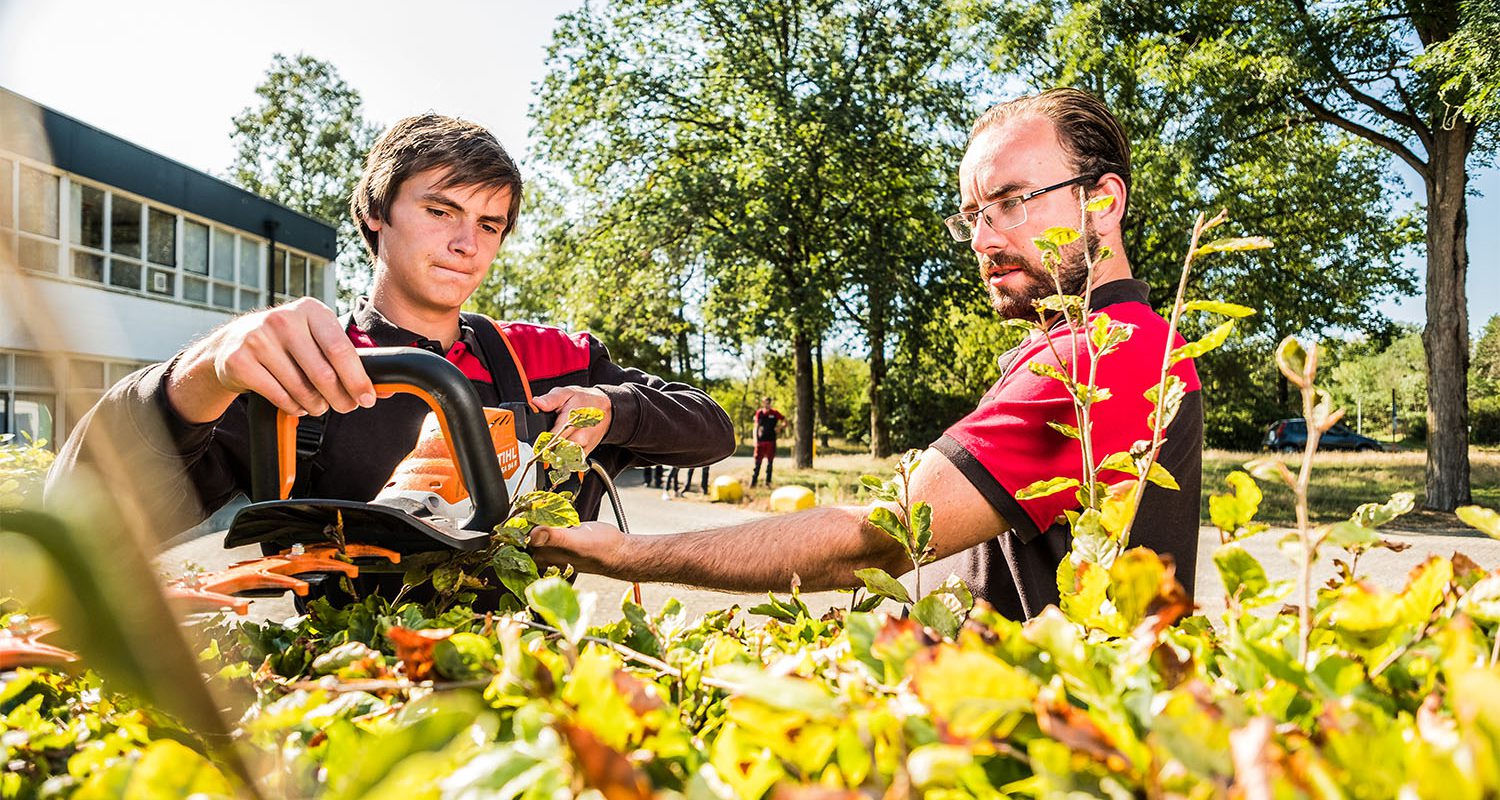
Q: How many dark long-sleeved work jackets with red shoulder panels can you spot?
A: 1